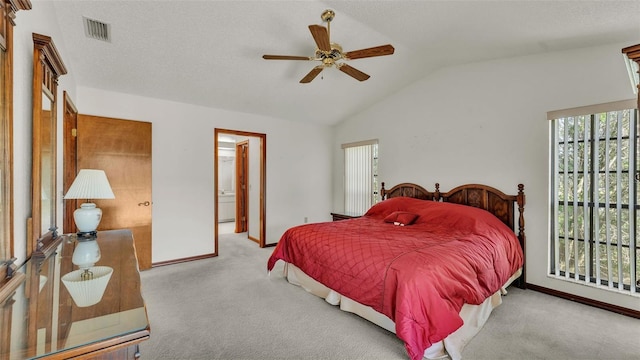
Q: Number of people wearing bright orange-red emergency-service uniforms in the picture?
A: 0